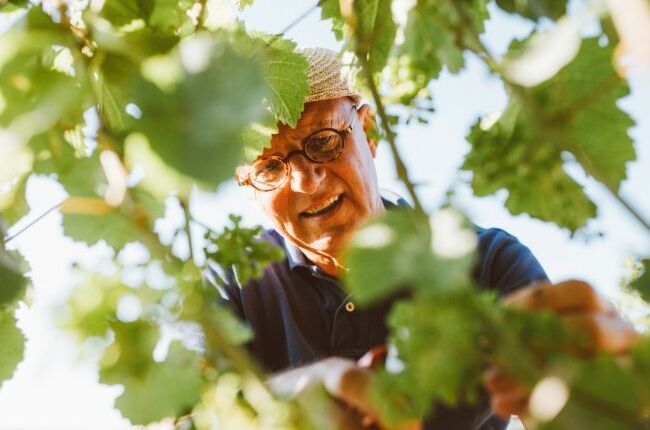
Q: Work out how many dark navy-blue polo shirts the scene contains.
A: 1